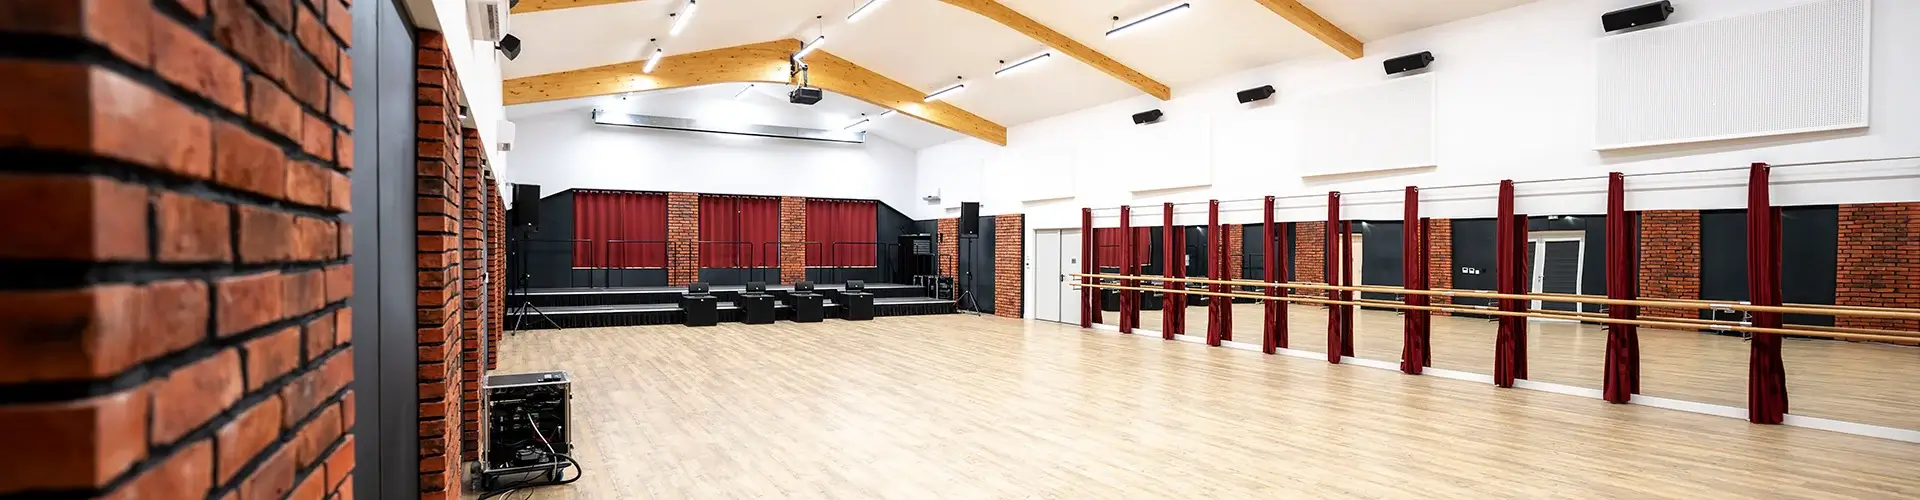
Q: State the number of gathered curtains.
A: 10